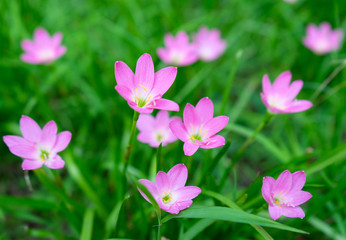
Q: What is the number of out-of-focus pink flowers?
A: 5